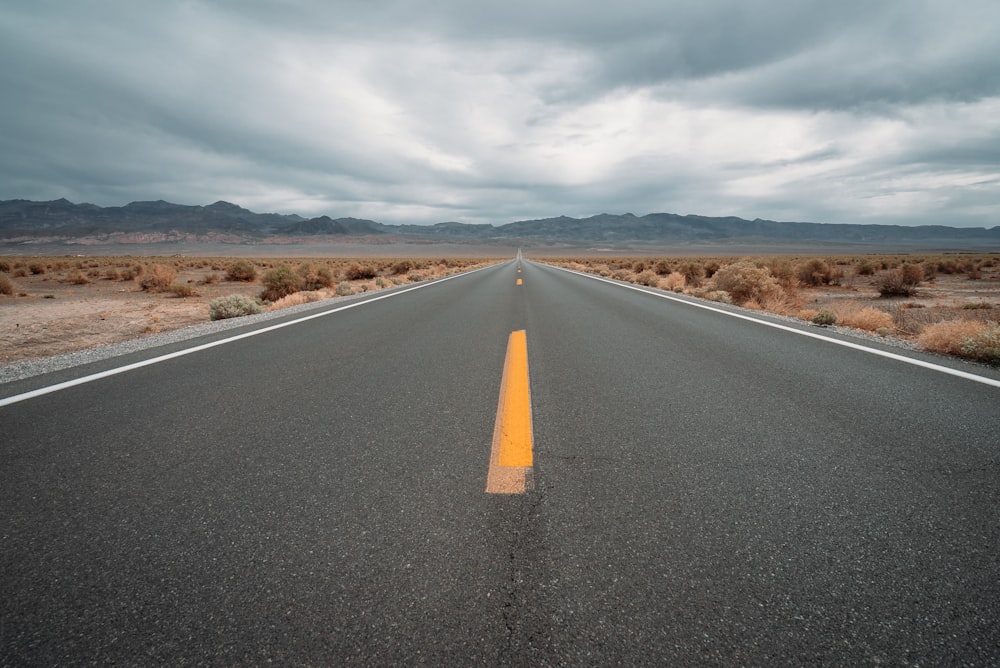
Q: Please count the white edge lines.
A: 2